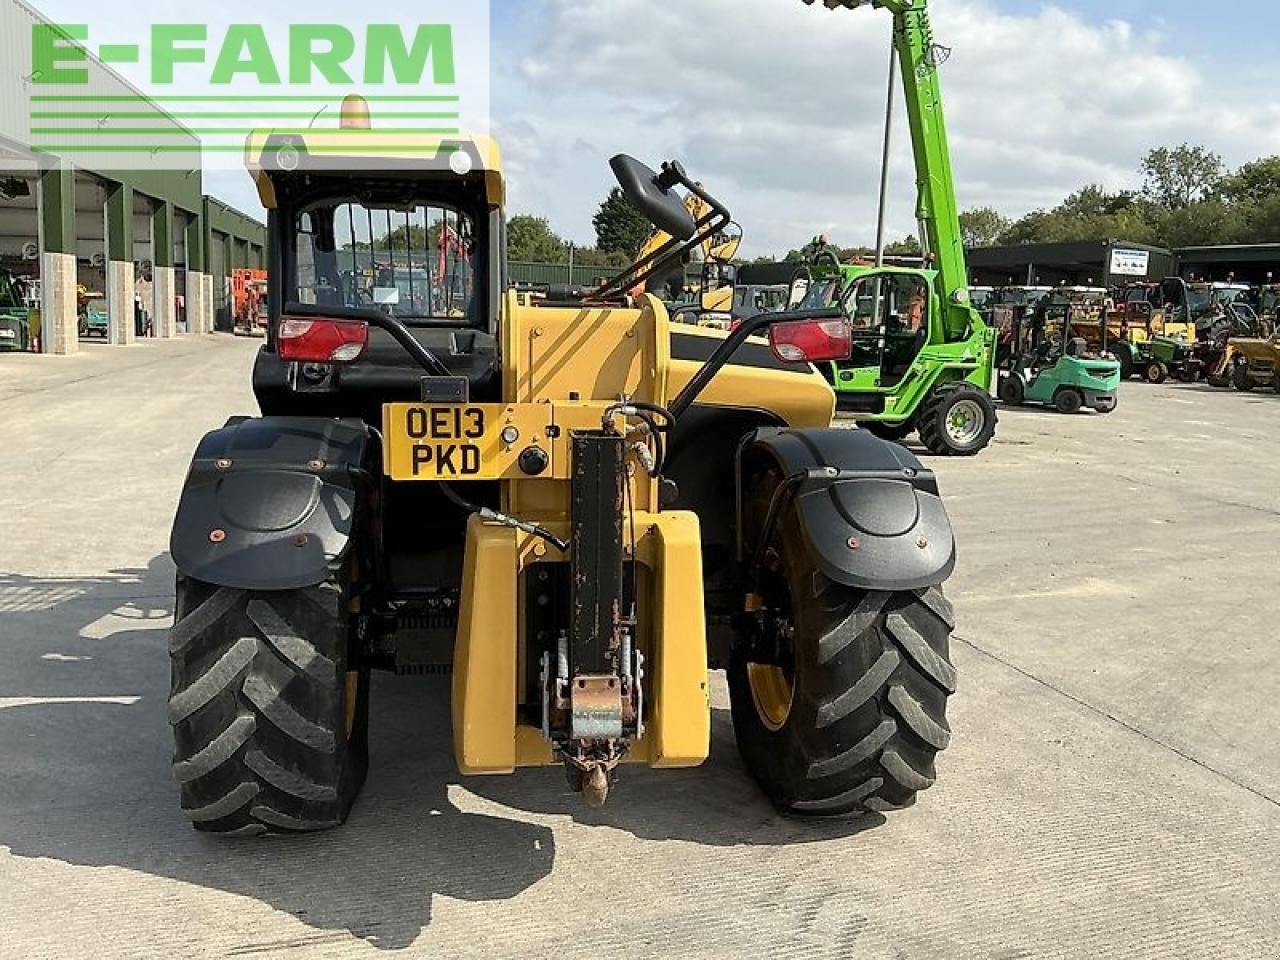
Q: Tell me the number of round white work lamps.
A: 2